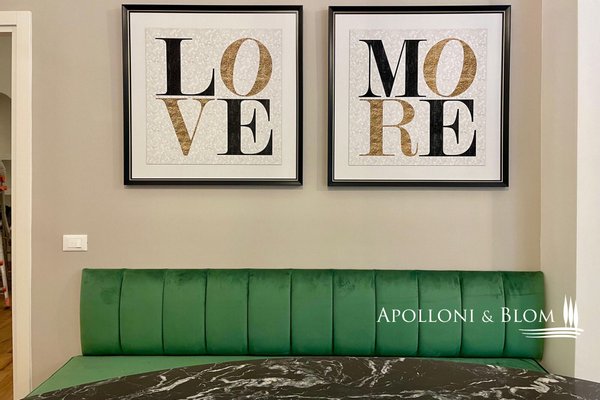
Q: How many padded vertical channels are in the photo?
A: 11